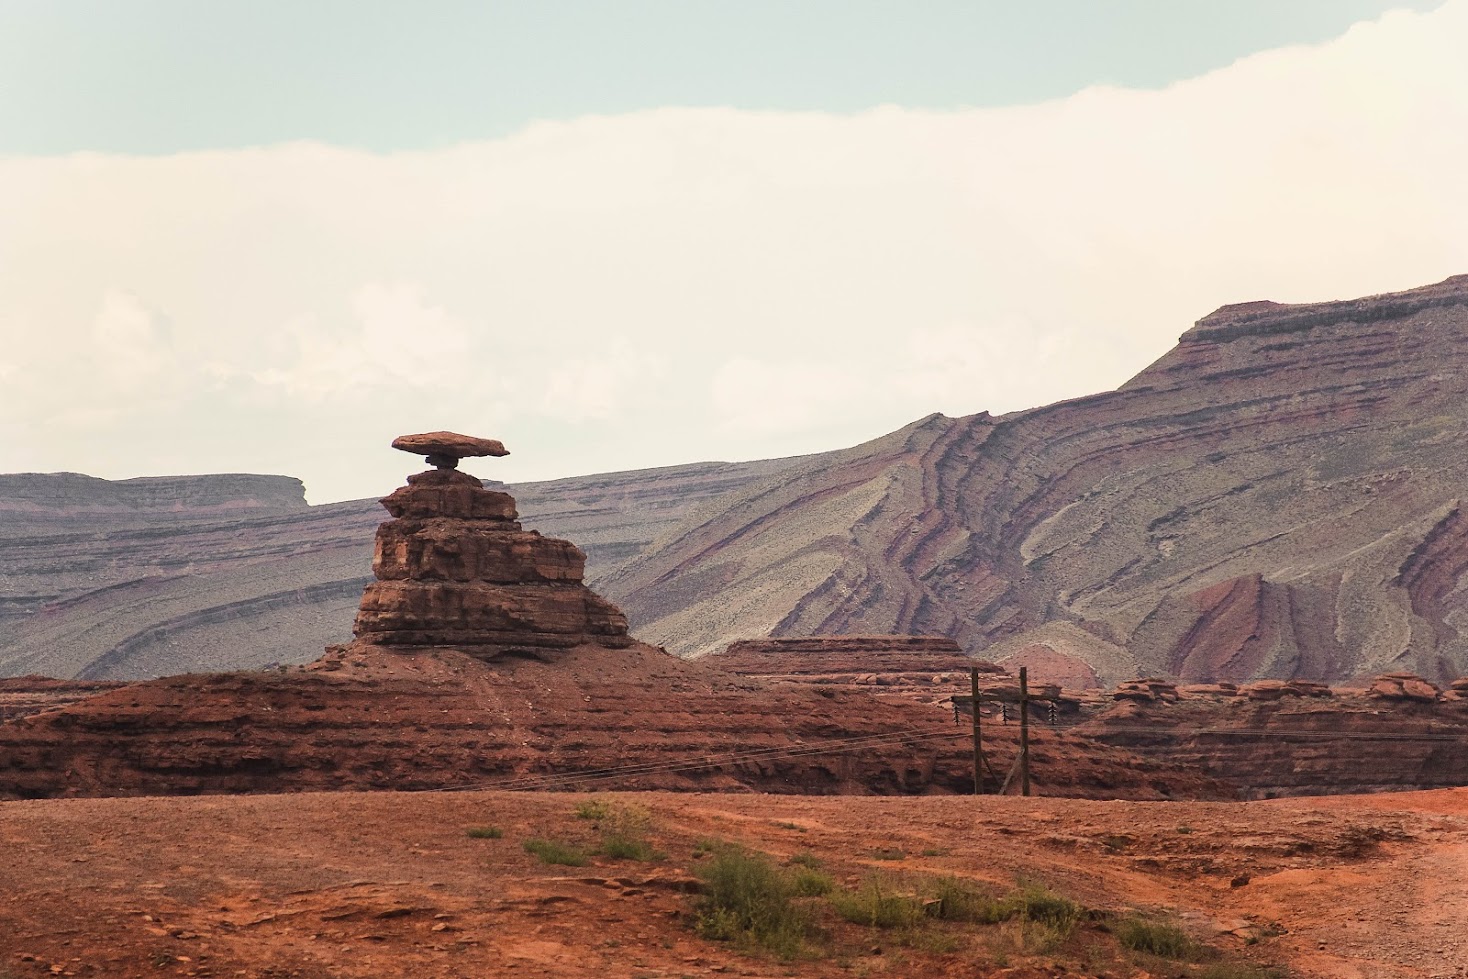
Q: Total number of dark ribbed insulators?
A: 3